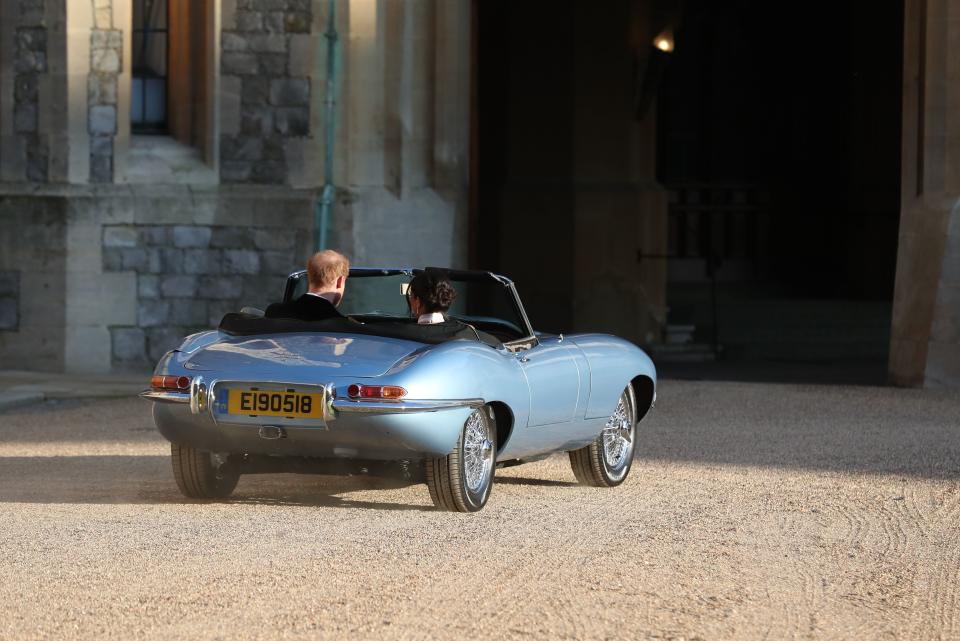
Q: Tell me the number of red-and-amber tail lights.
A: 2